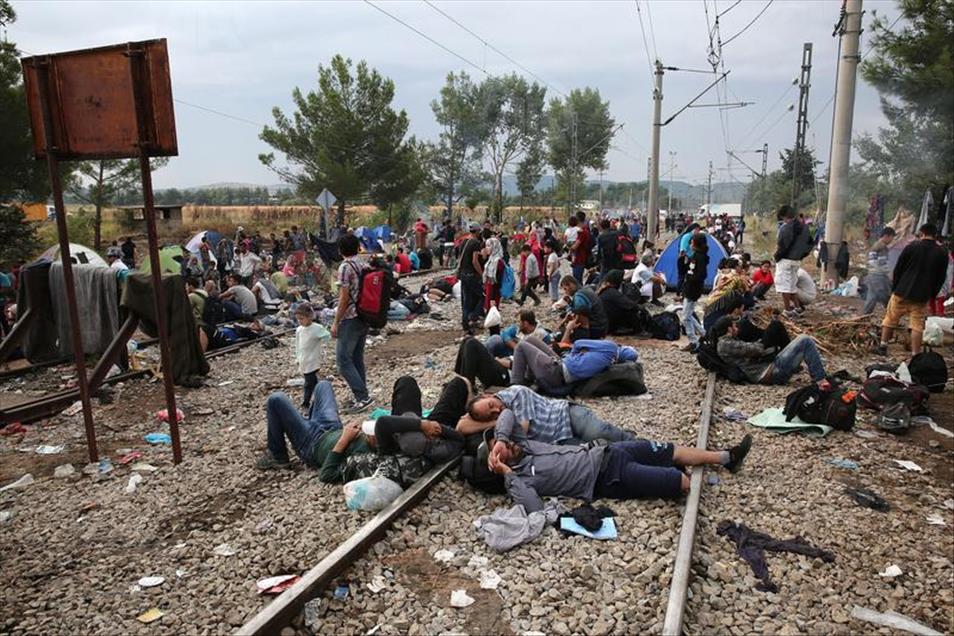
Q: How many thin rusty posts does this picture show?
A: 2